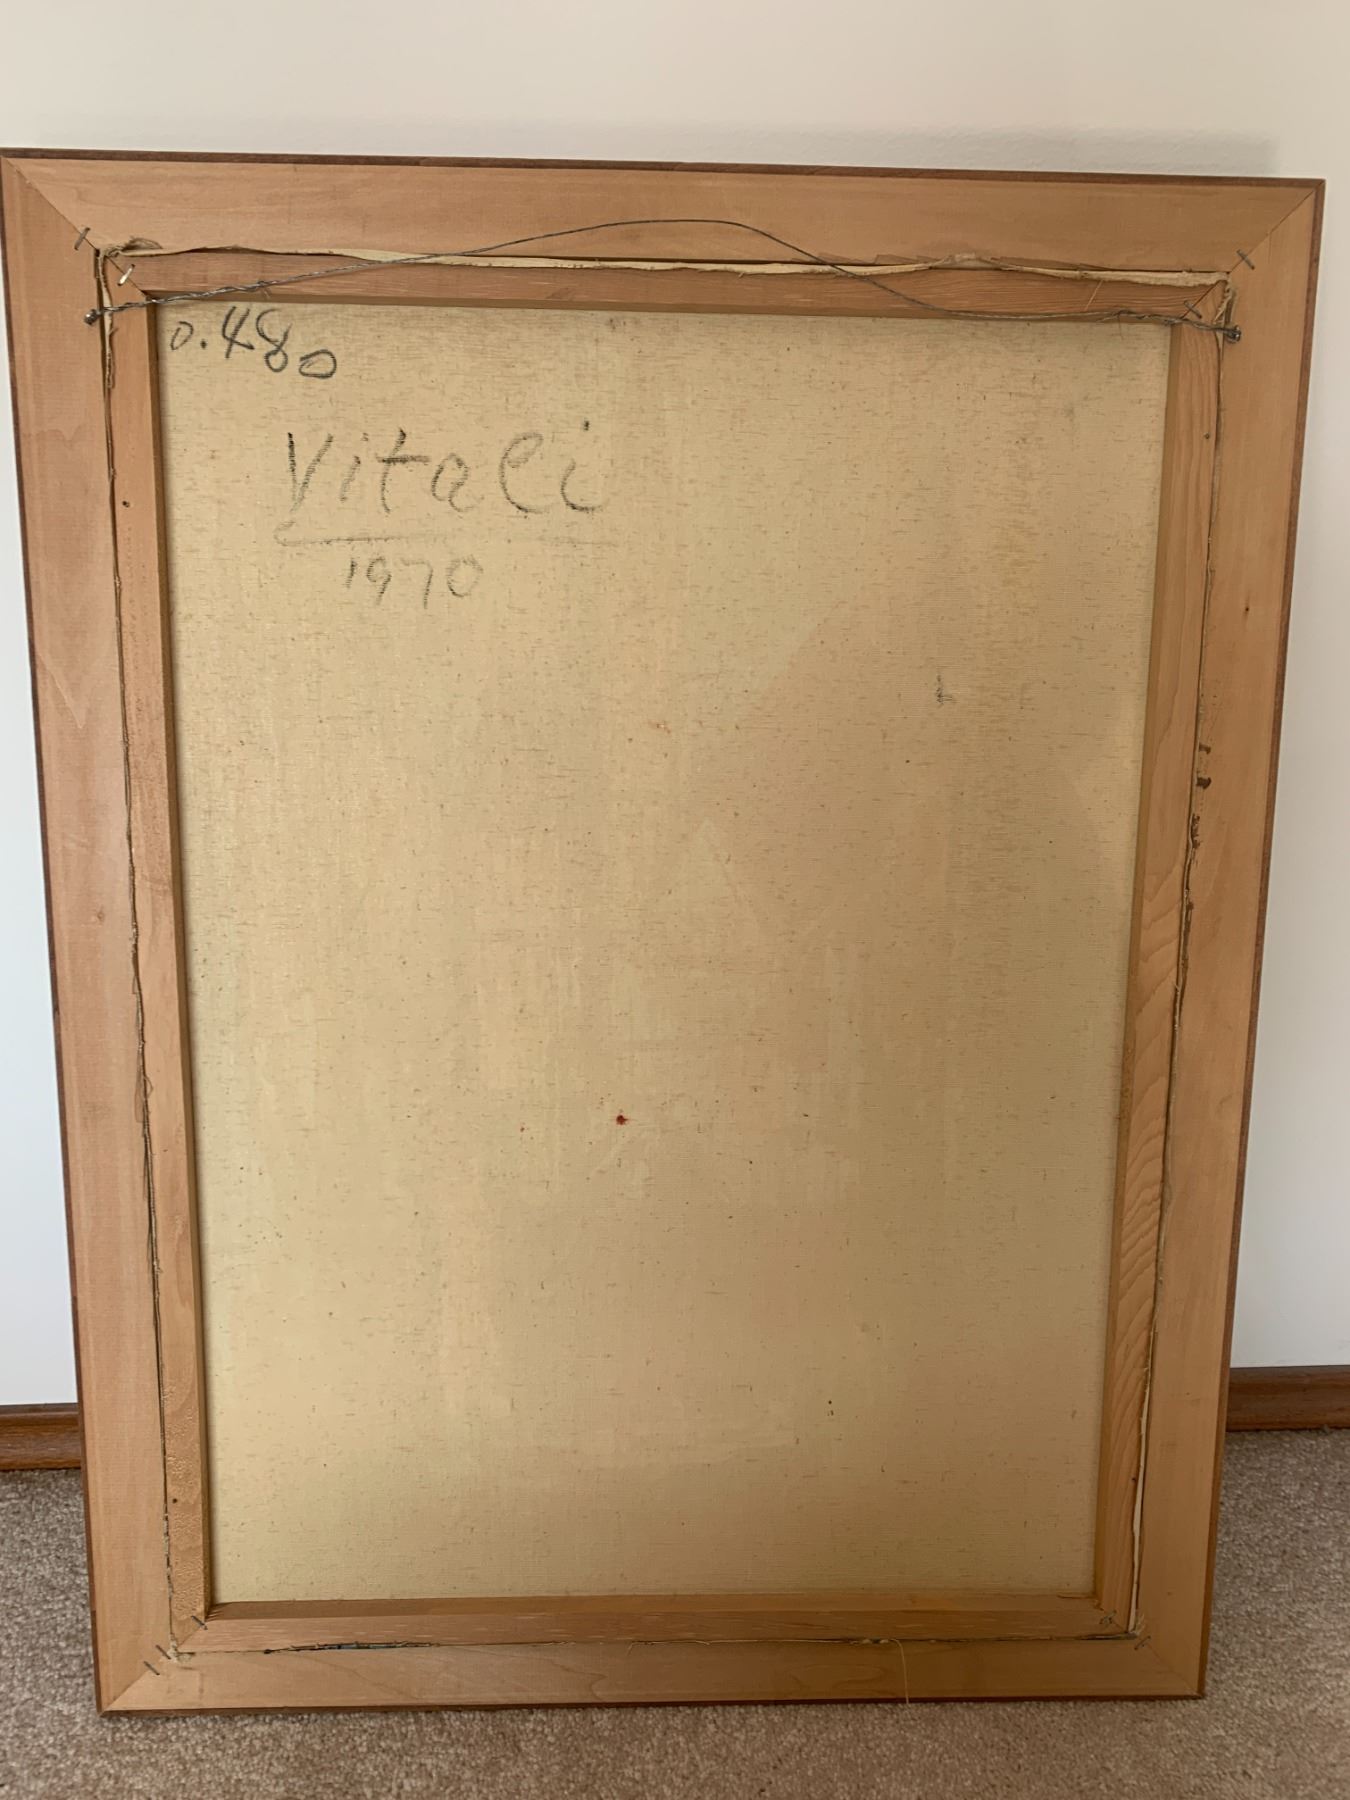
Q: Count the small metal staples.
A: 9